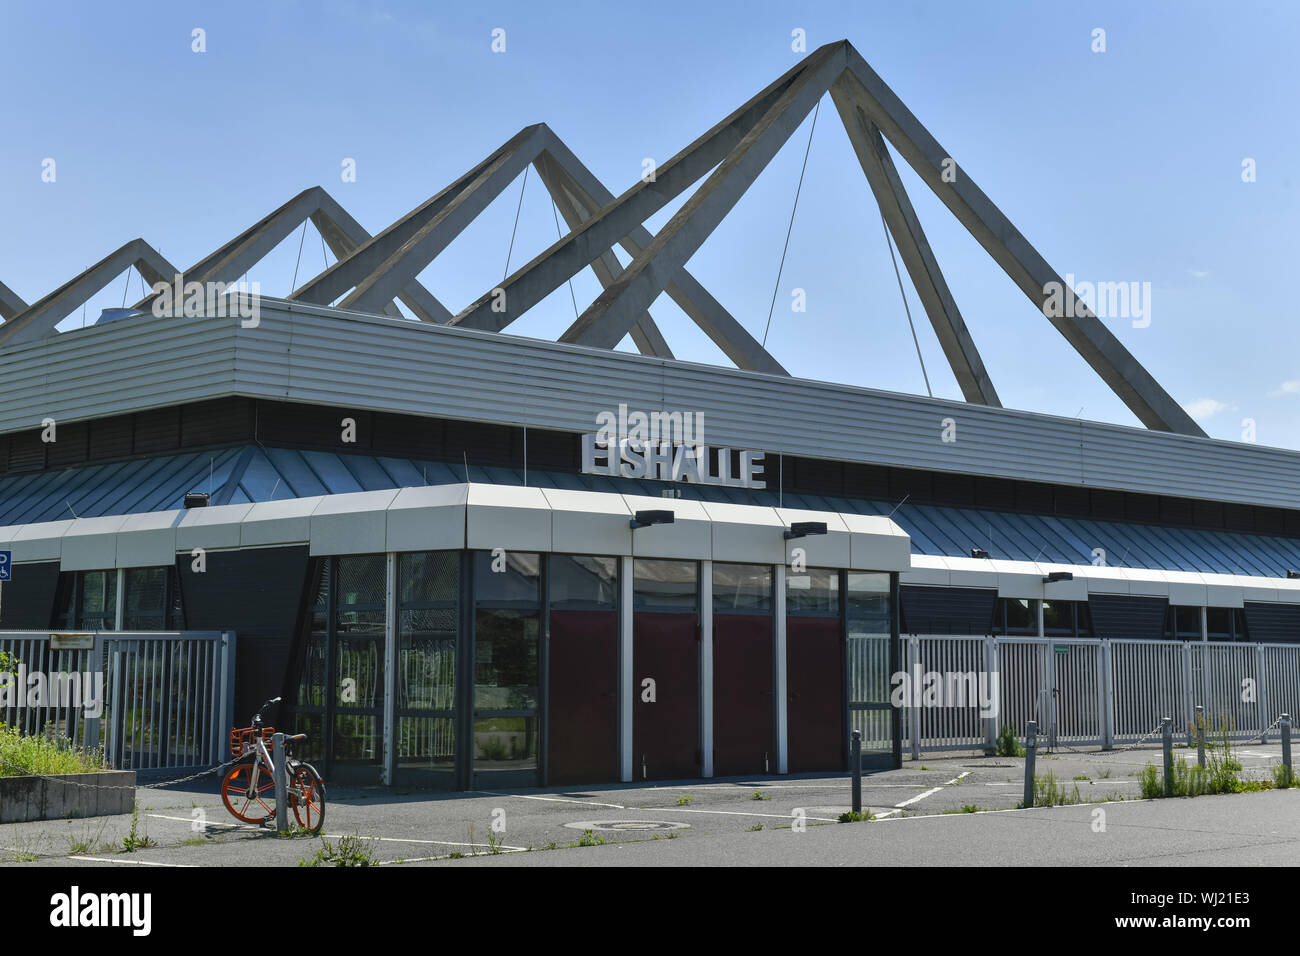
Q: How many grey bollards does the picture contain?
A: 6